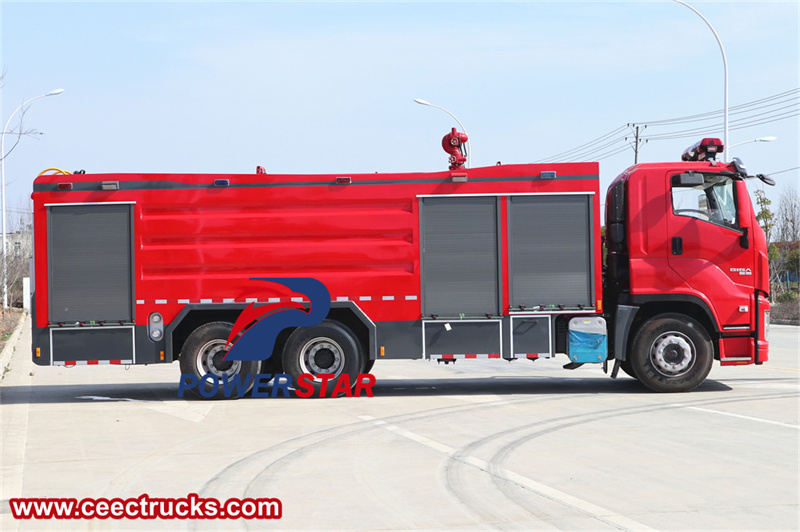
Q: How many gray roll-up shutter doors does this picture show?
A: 3